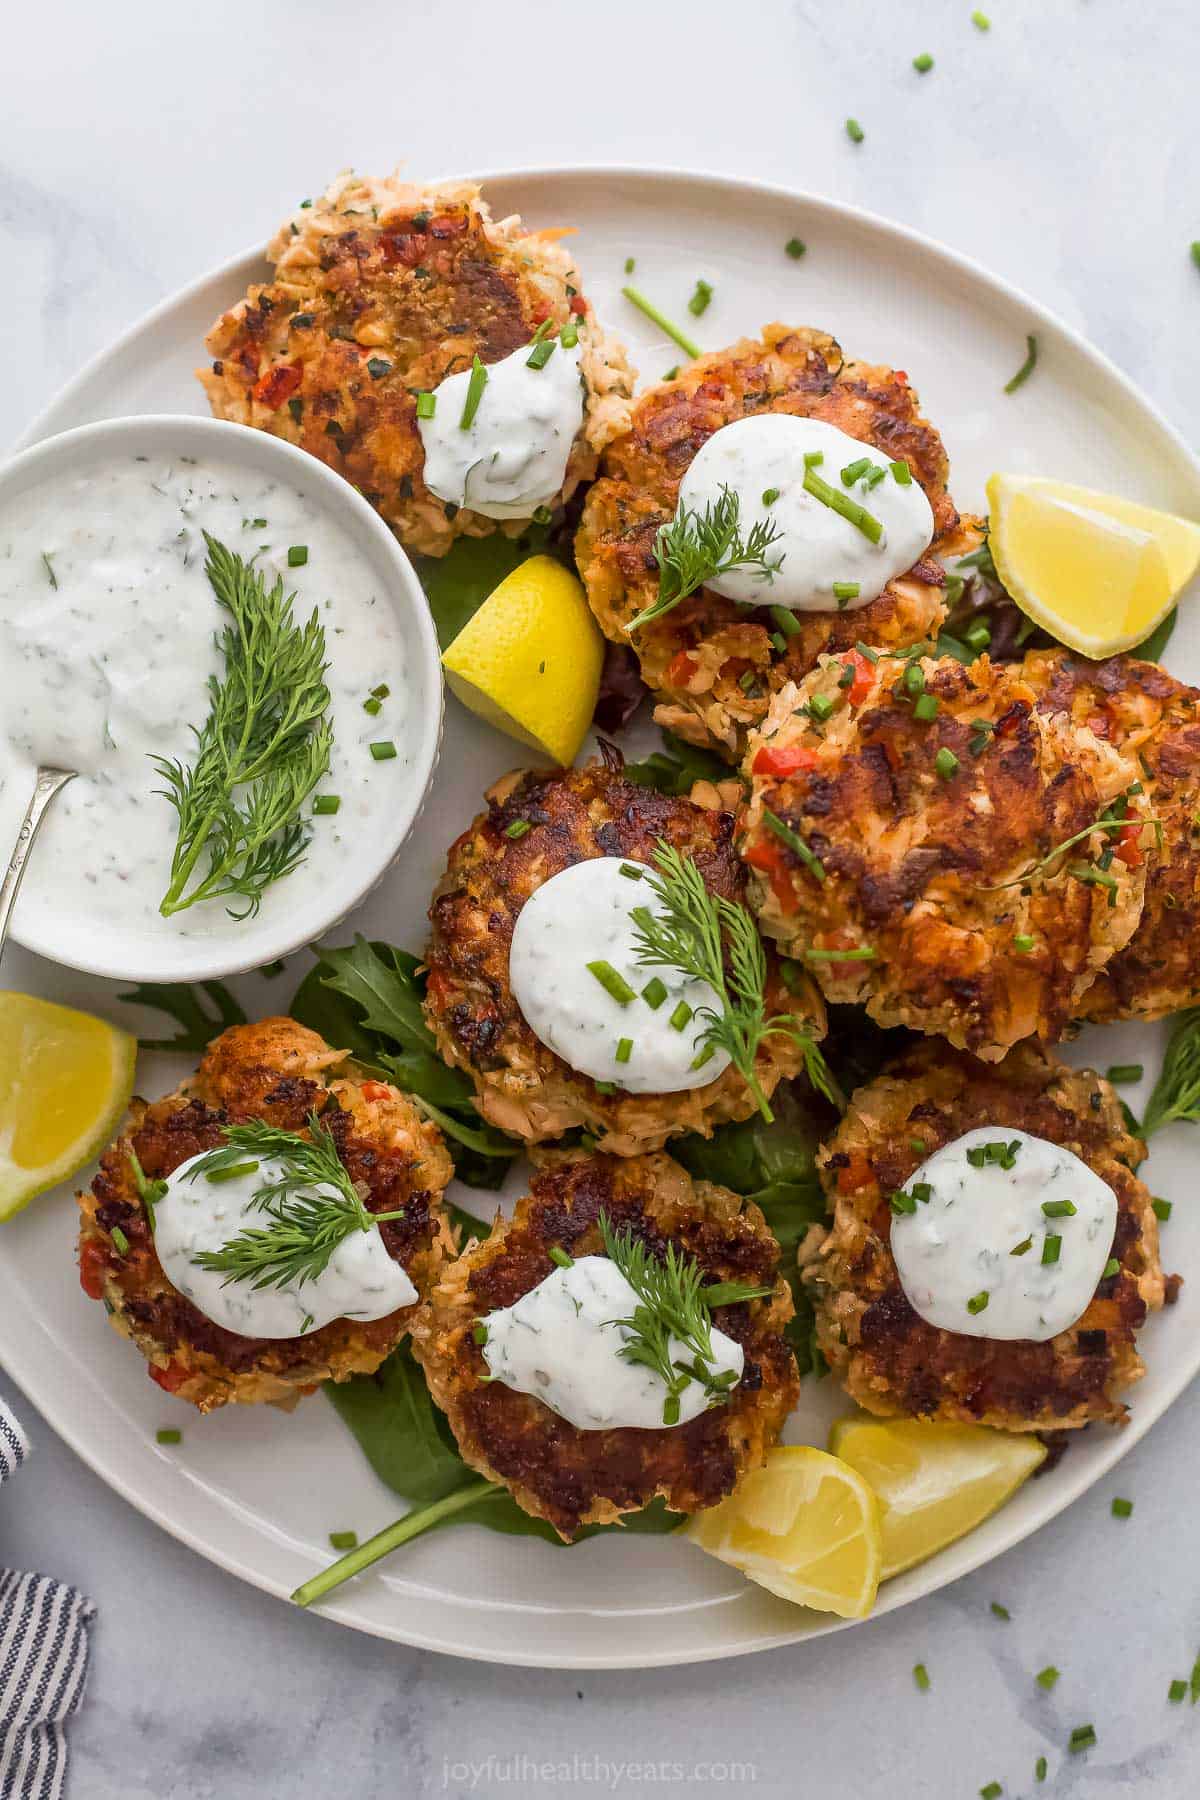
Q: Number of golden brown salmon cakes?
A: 8